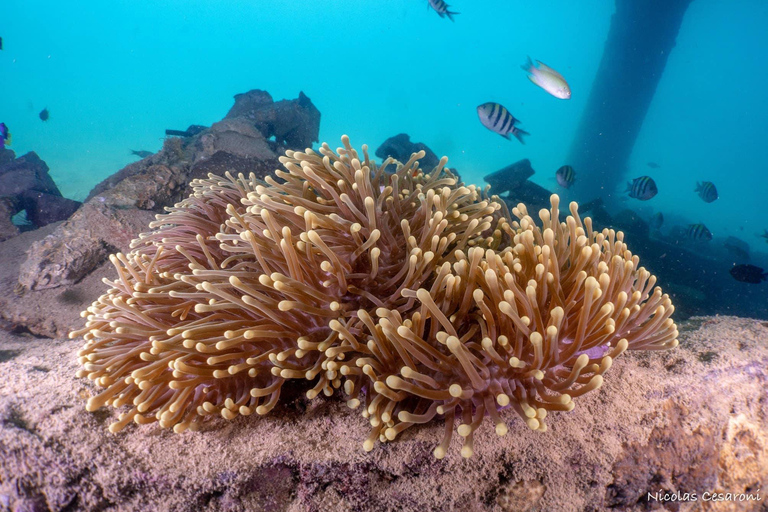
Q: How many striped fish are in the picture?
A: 6